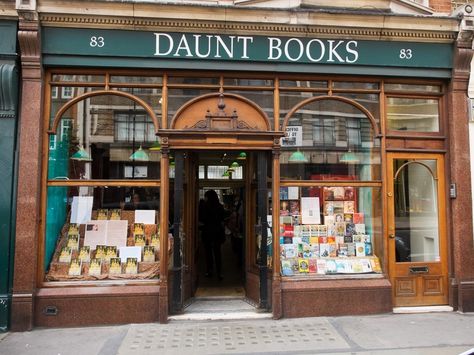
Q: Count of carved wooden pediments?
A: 1